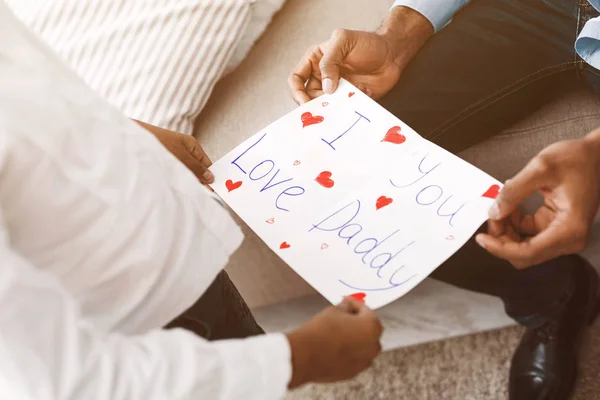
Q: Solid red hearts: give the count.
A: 9